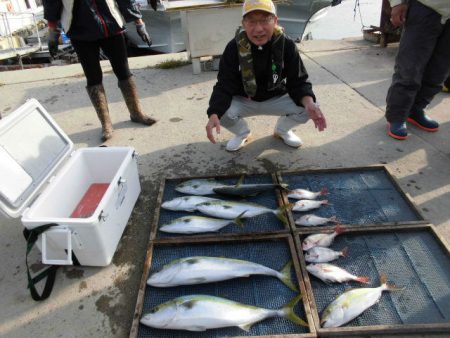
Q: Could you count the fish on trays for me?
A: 14